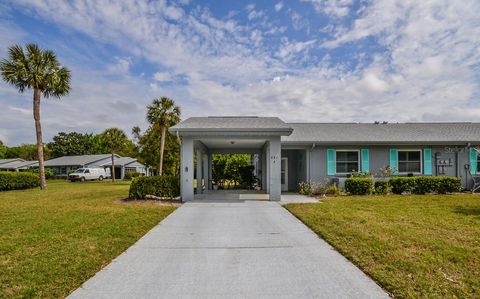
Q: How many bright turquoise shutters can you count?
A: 5